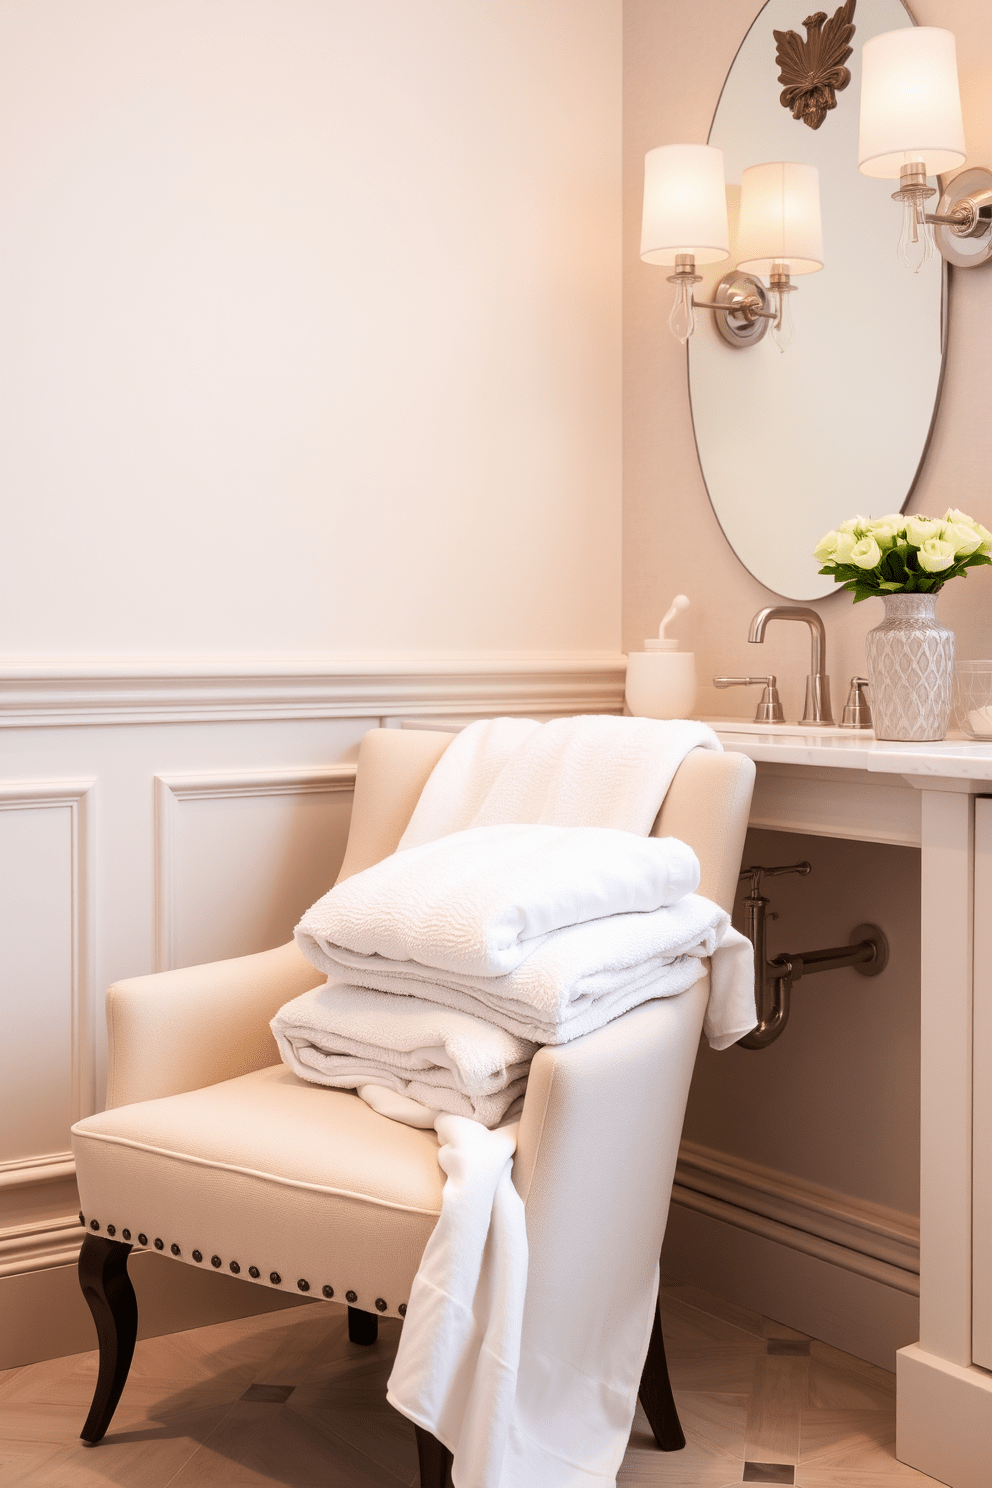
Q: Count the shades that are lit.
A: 3